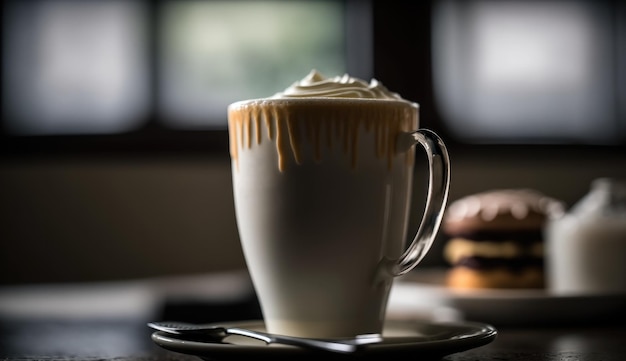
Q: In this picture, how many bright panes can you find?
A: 3